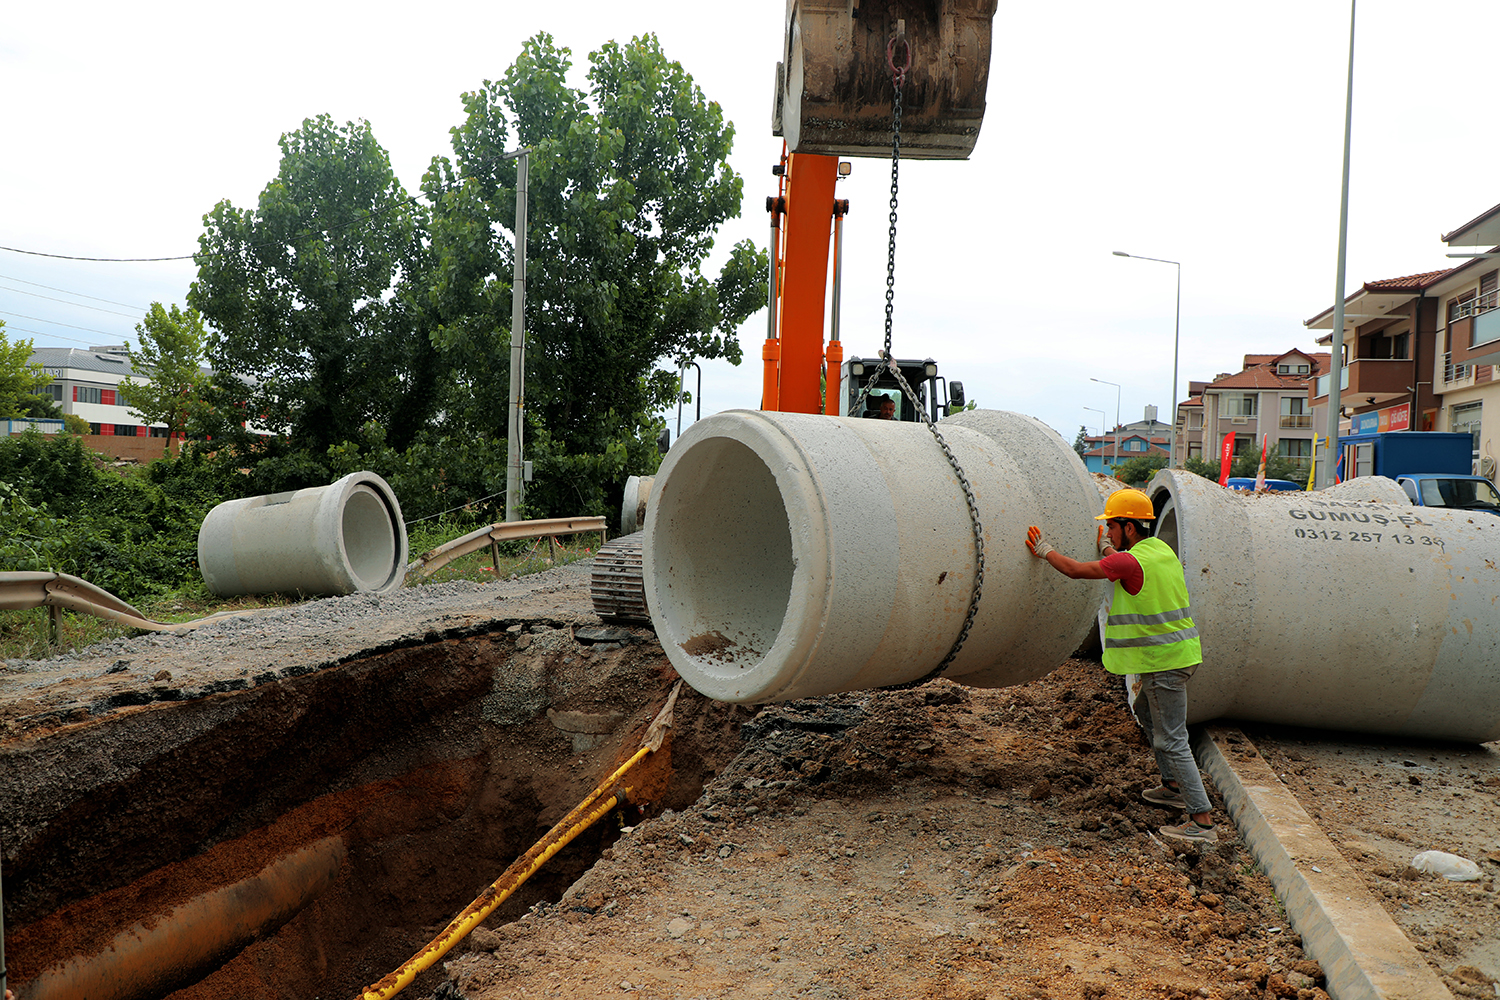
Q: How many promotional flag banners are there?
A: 3